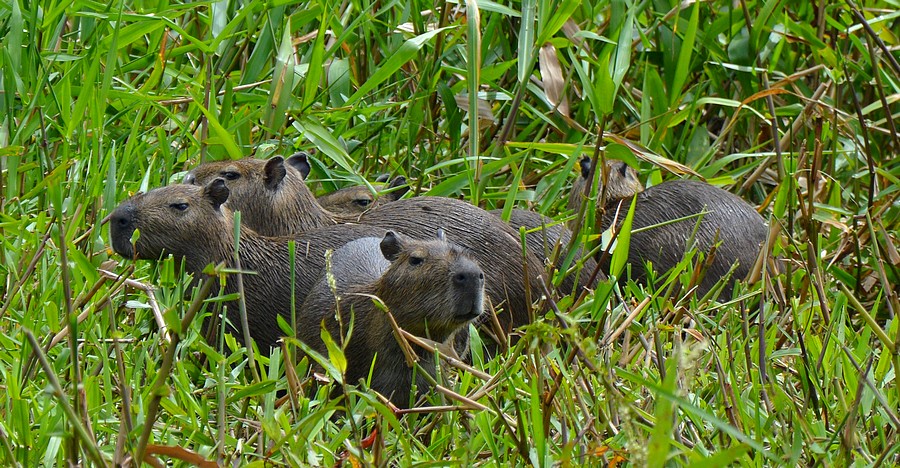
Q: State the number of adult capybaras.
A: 5